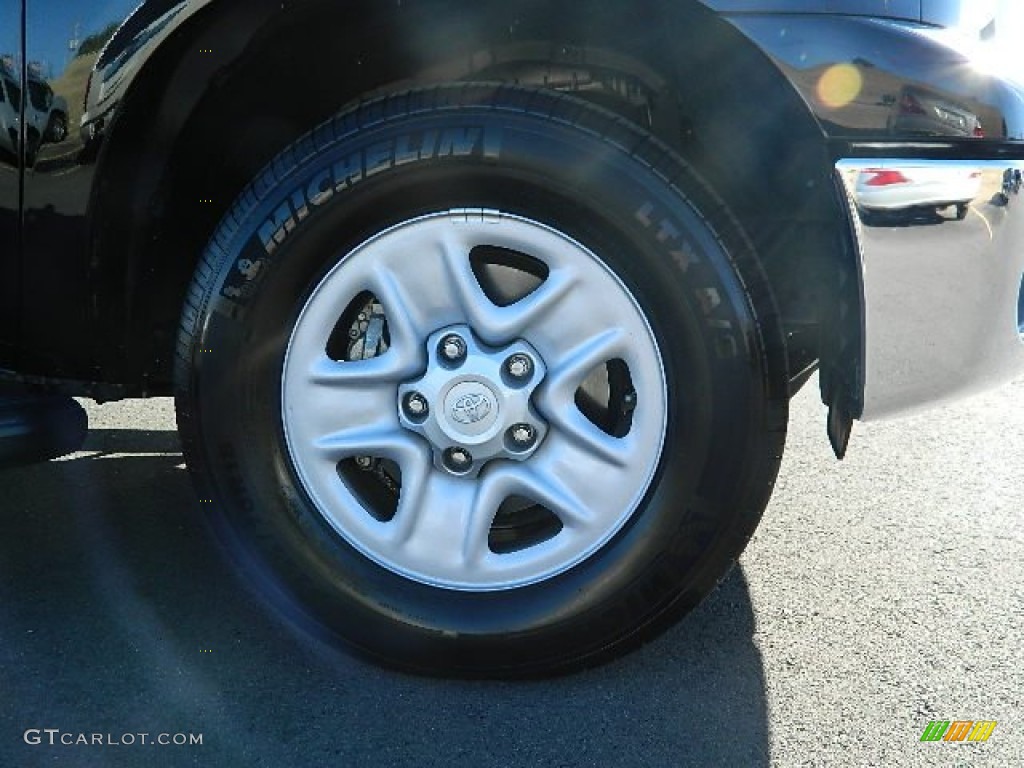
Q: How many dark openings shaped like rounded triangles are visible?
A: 5